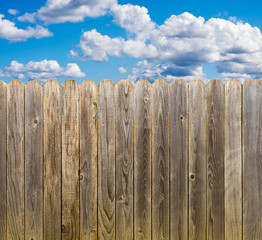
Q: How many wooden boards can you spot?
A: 15